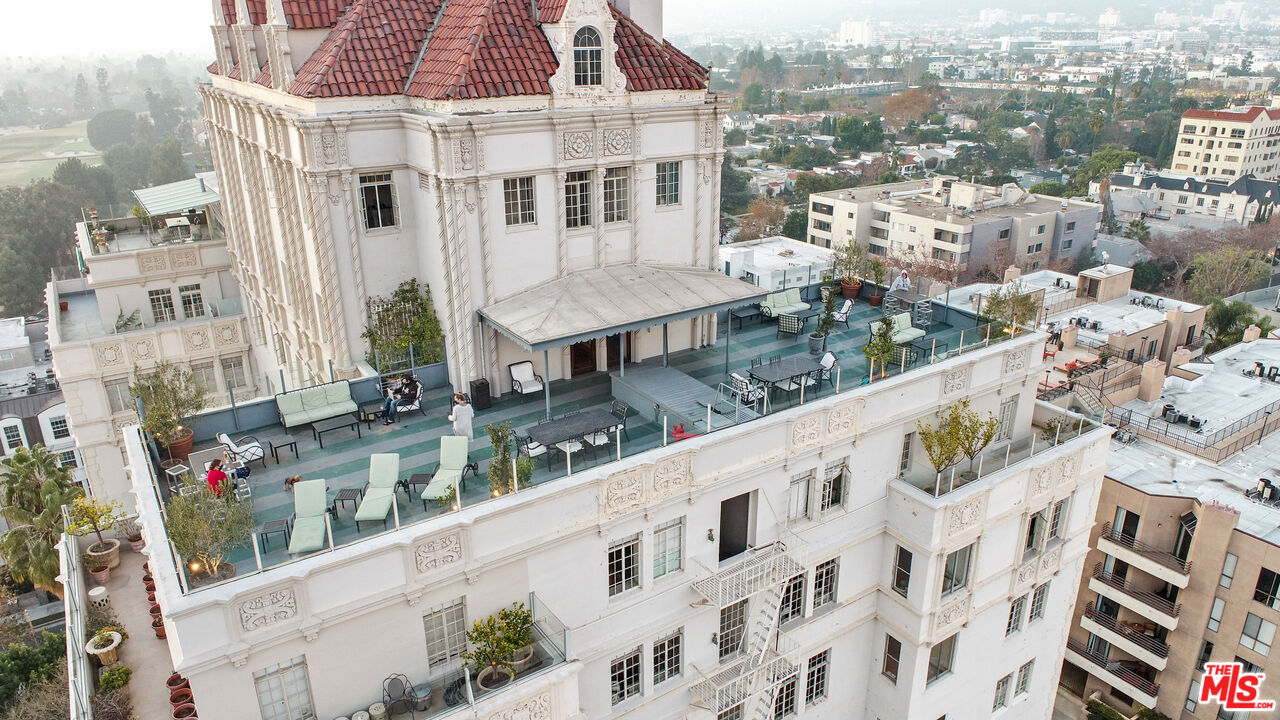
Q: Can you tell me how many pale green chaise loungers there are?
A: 3